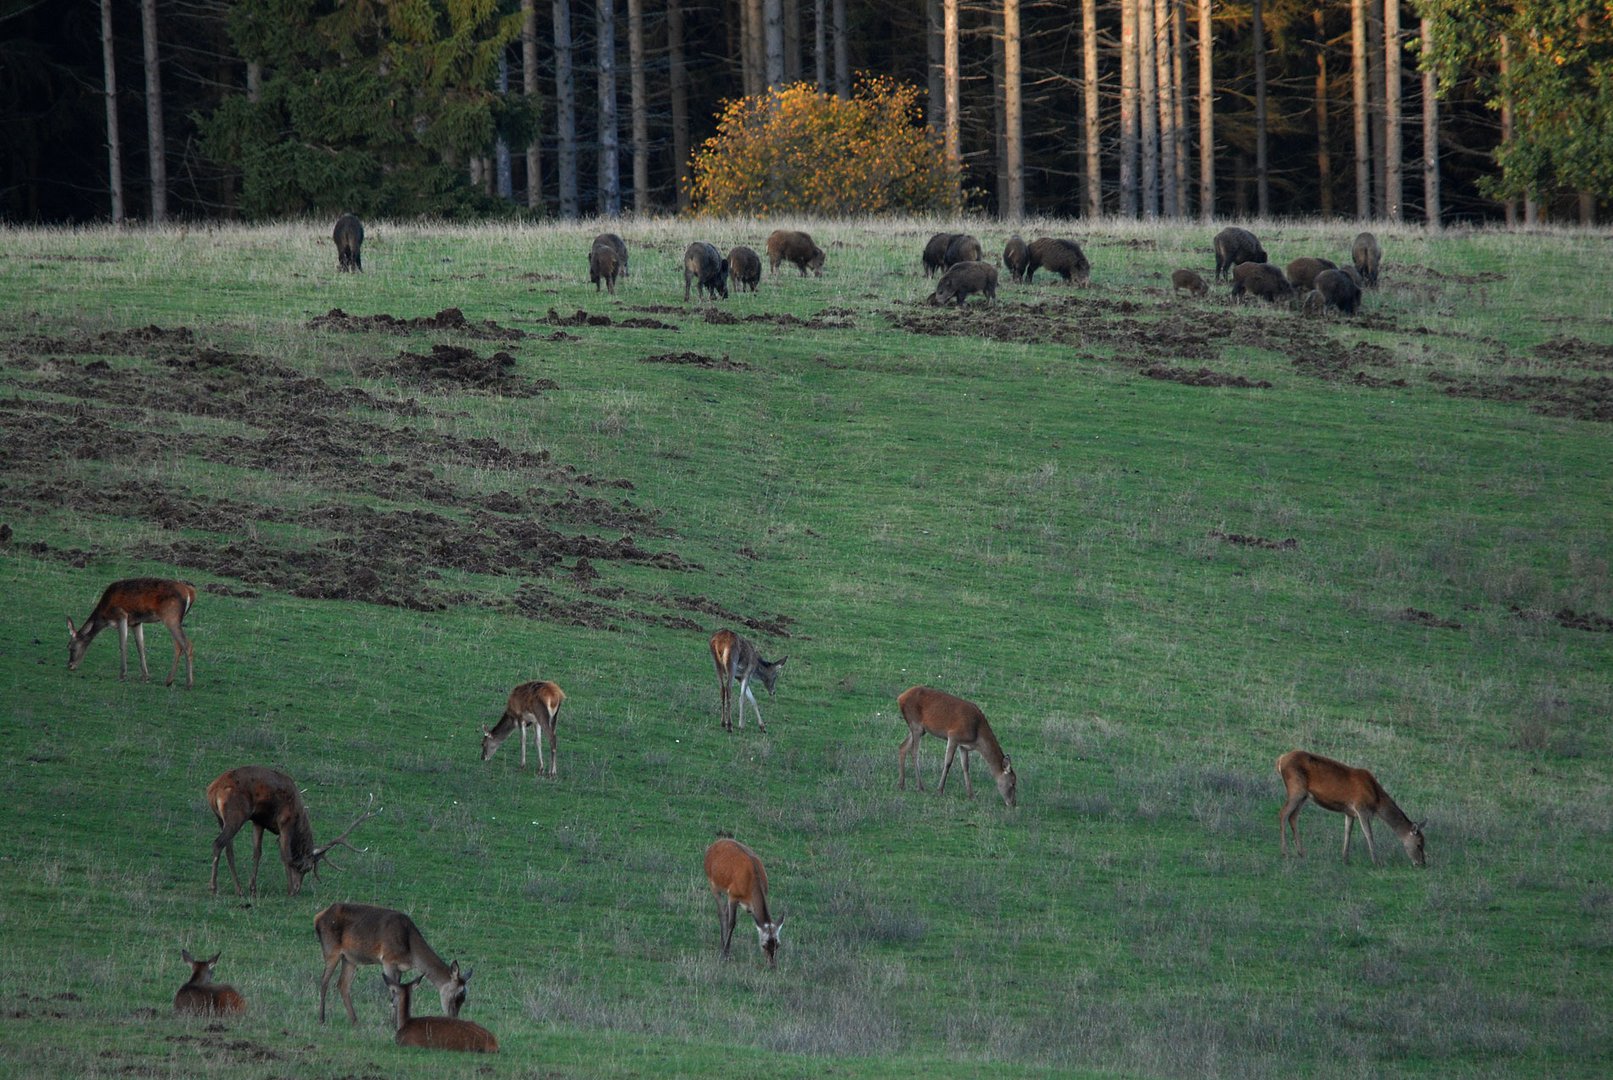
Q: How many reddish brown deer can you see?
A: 10